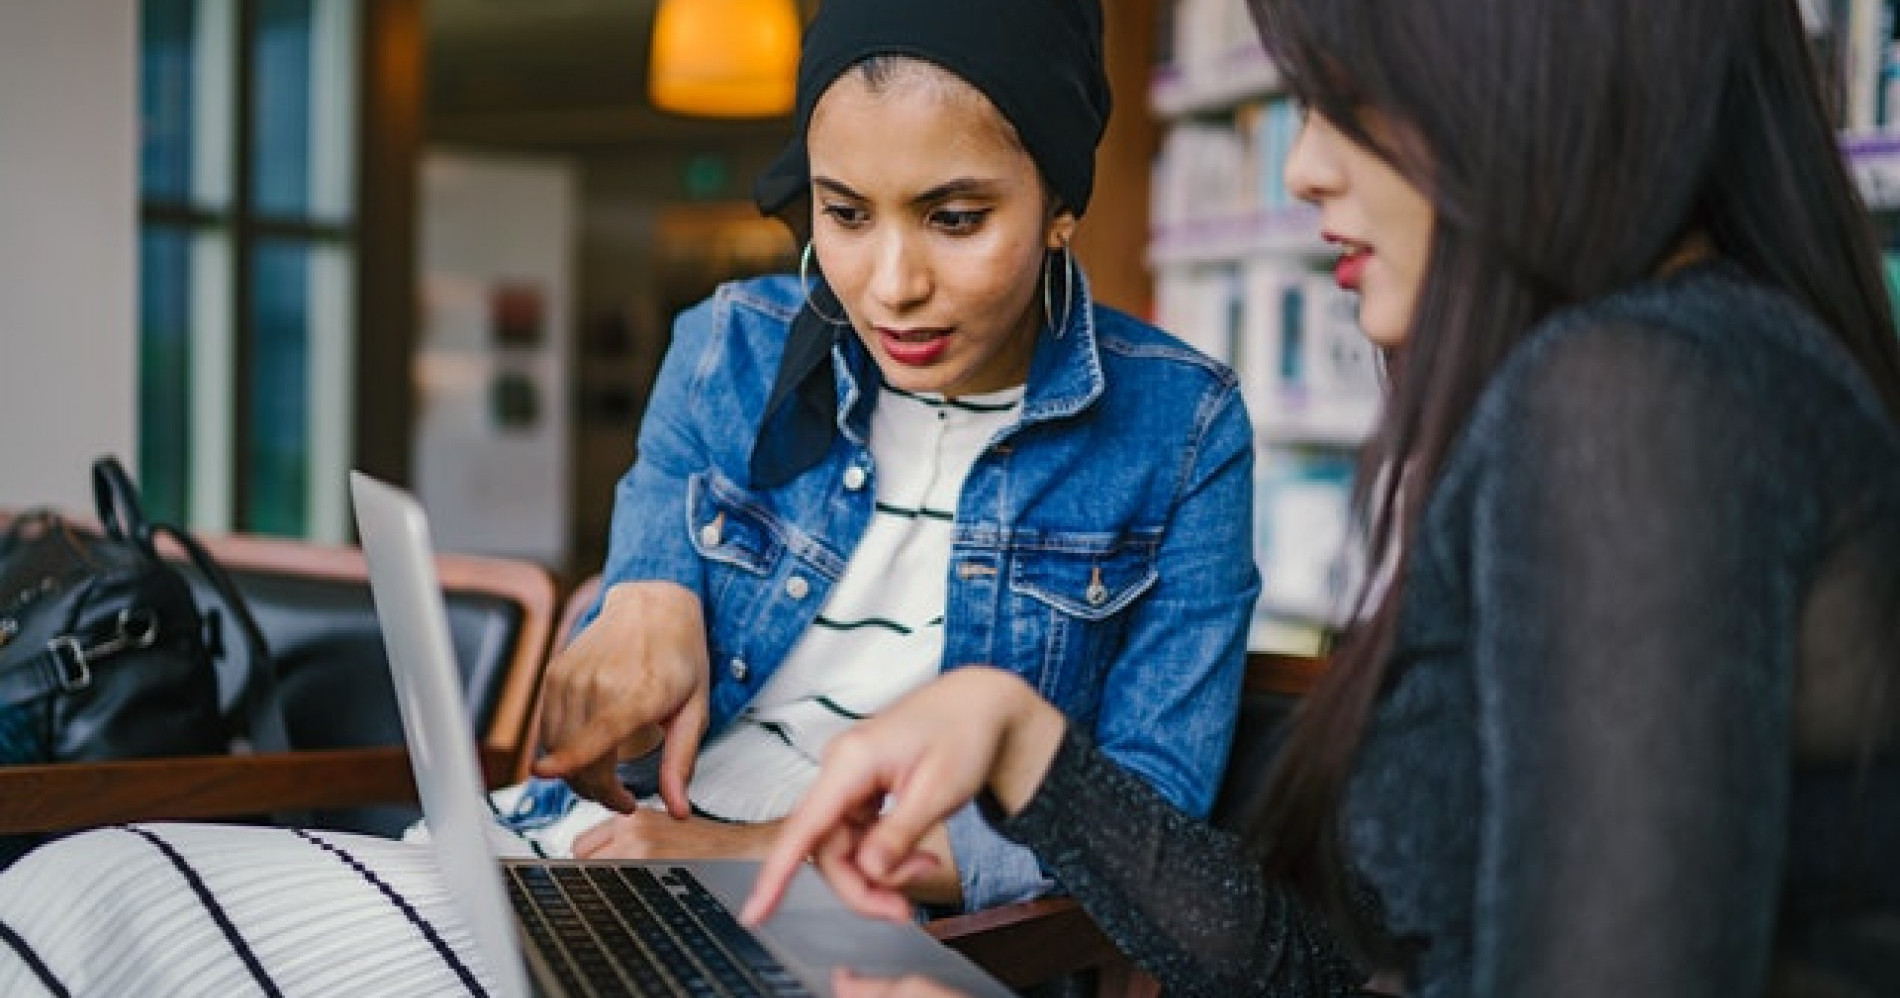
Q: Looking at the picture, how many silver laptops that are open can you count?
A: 1